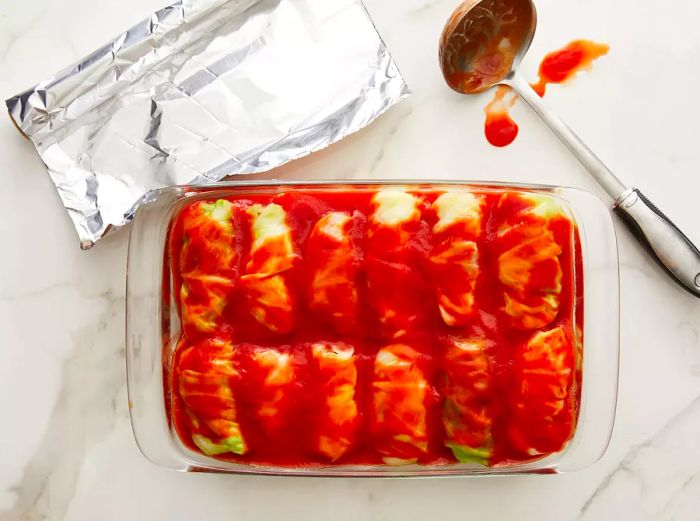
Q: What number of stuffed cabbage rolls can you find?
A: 12